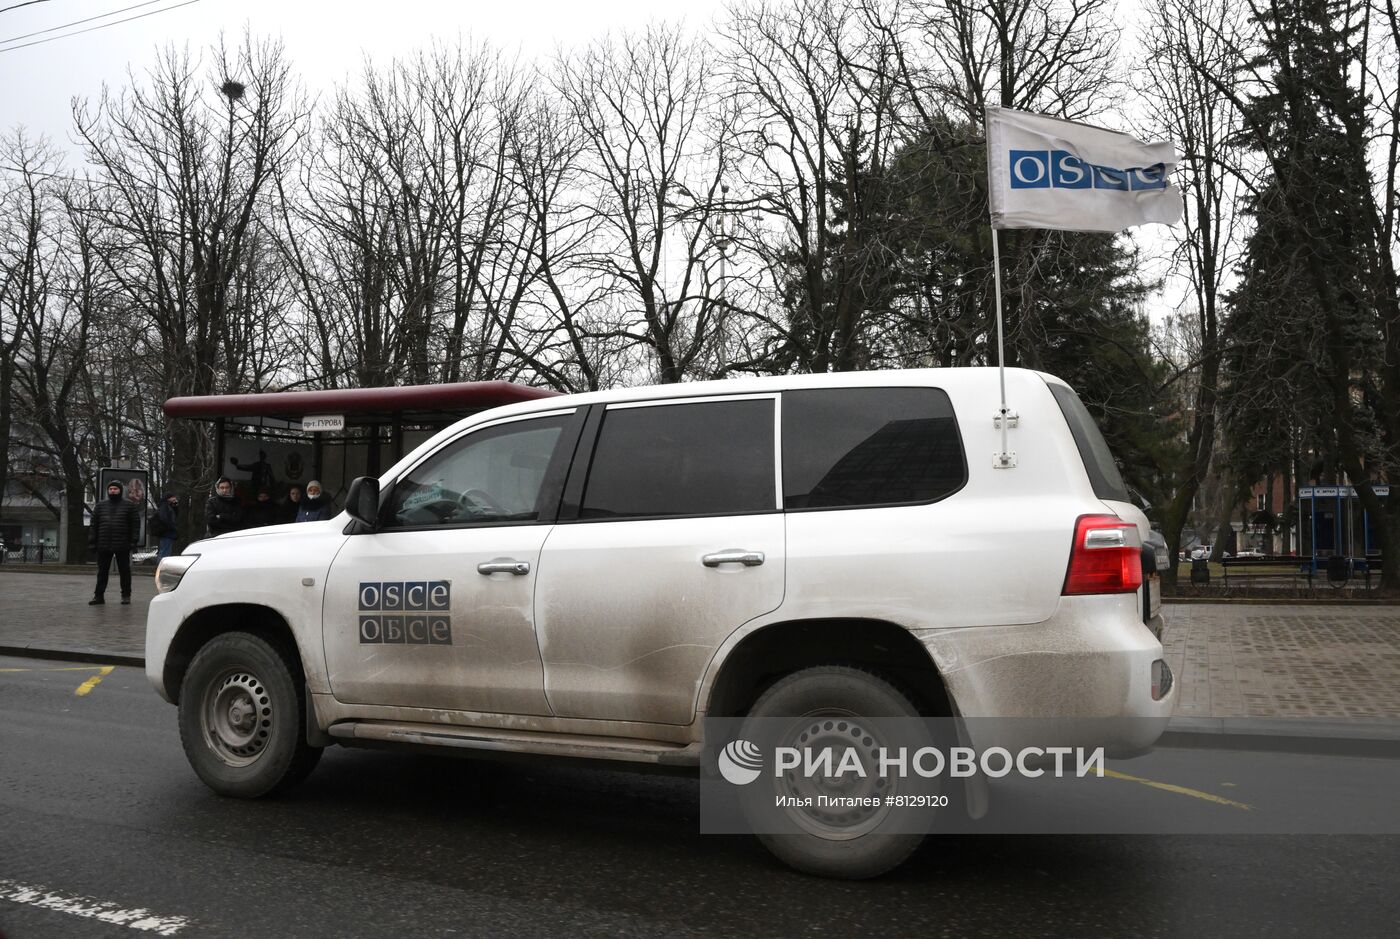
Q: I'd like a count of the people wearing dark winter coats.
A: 6